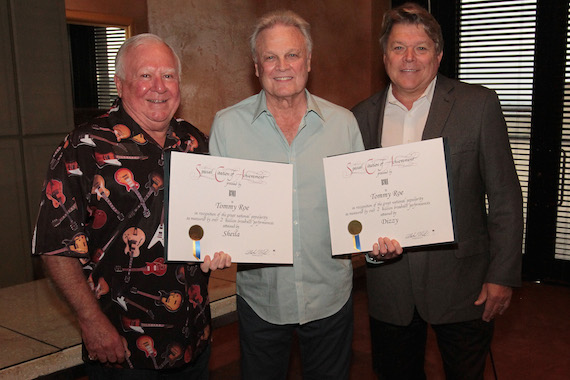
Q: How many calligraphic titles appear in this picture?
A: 2